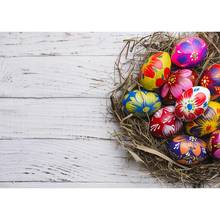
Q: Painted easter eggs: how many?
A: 10